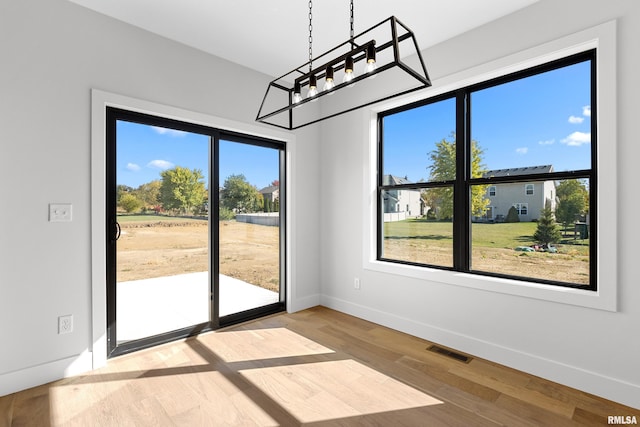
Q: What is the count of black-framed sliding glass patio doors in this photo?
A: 1